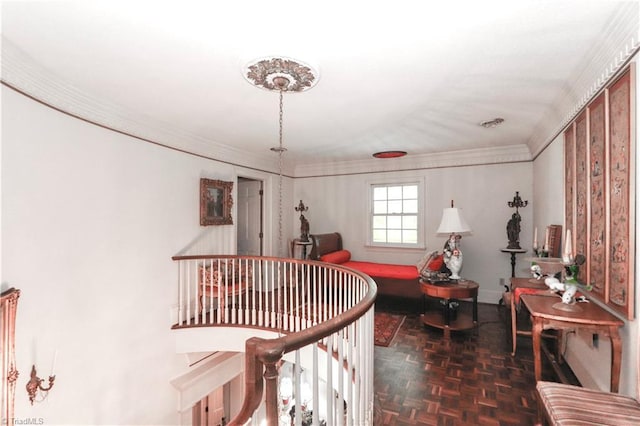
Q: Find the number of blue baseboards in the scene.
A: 0